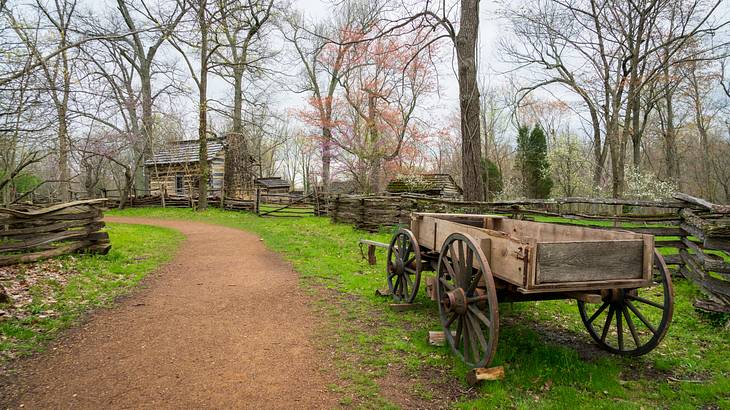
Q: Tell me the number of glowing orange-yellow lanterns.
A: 0